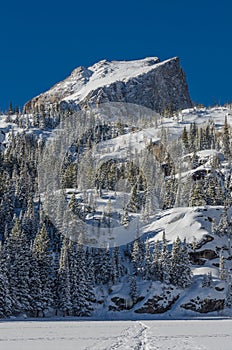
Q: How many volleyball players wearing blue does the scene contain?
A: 0